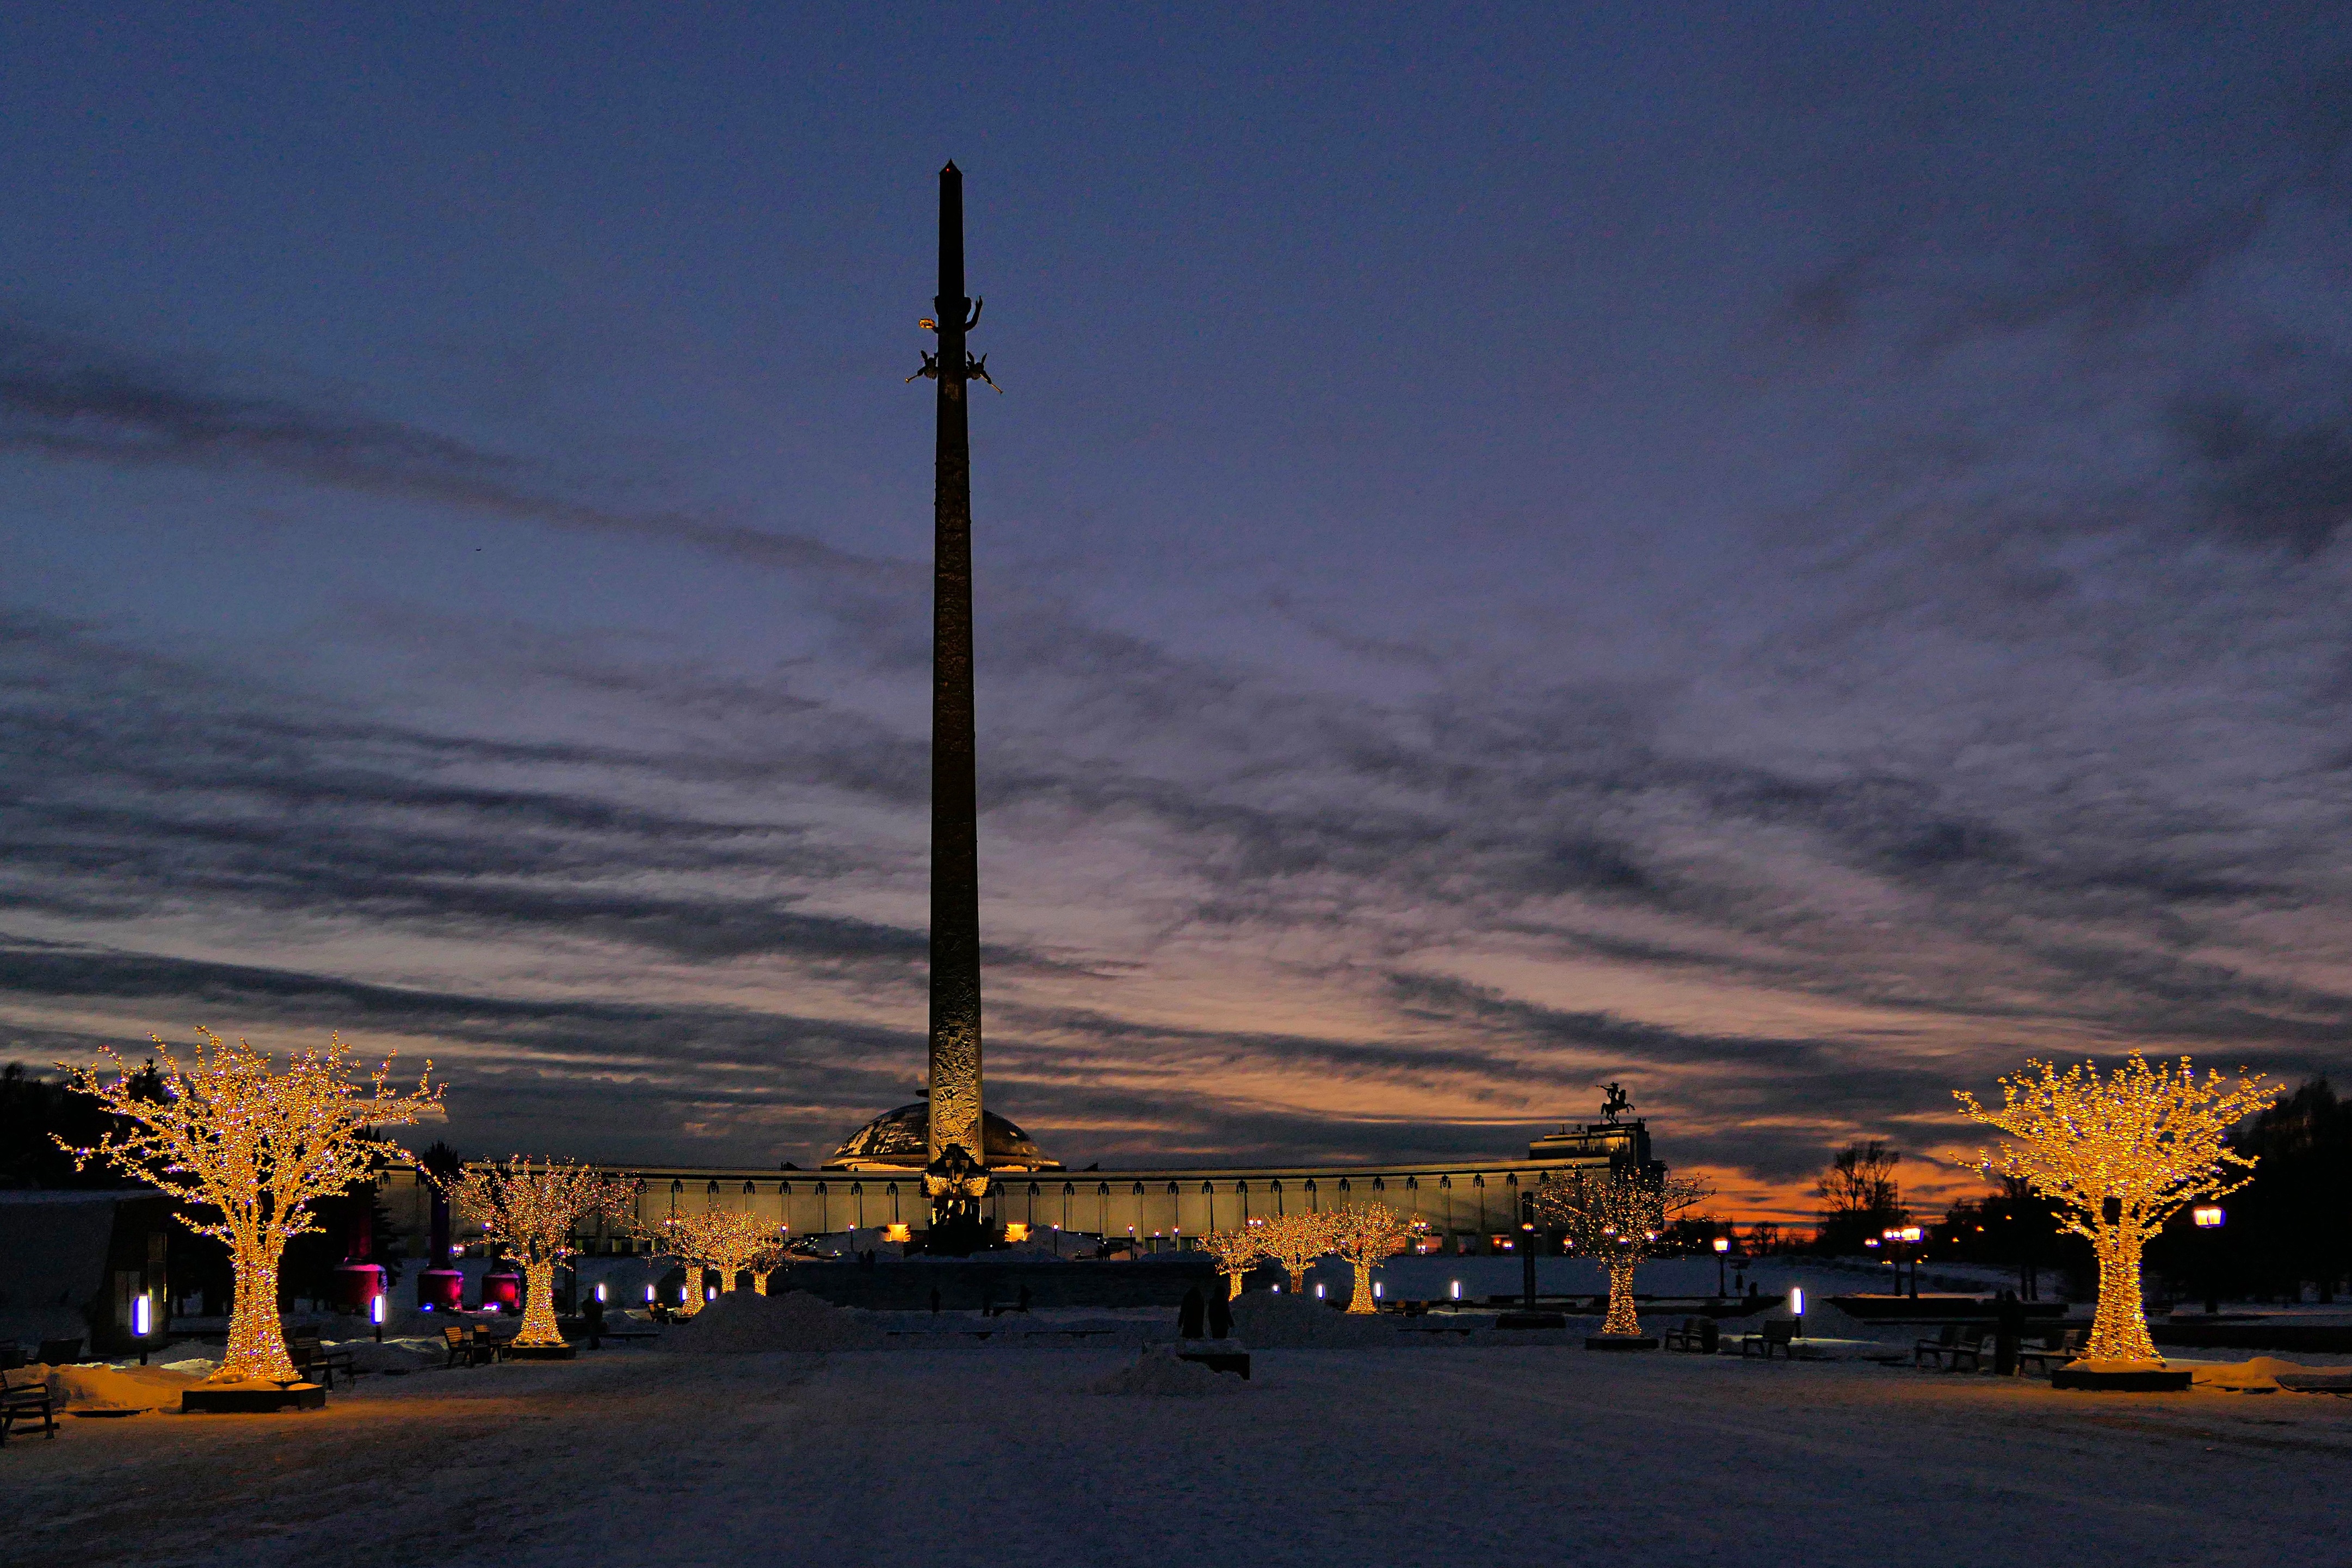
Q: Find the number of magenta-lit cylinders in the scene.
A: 3